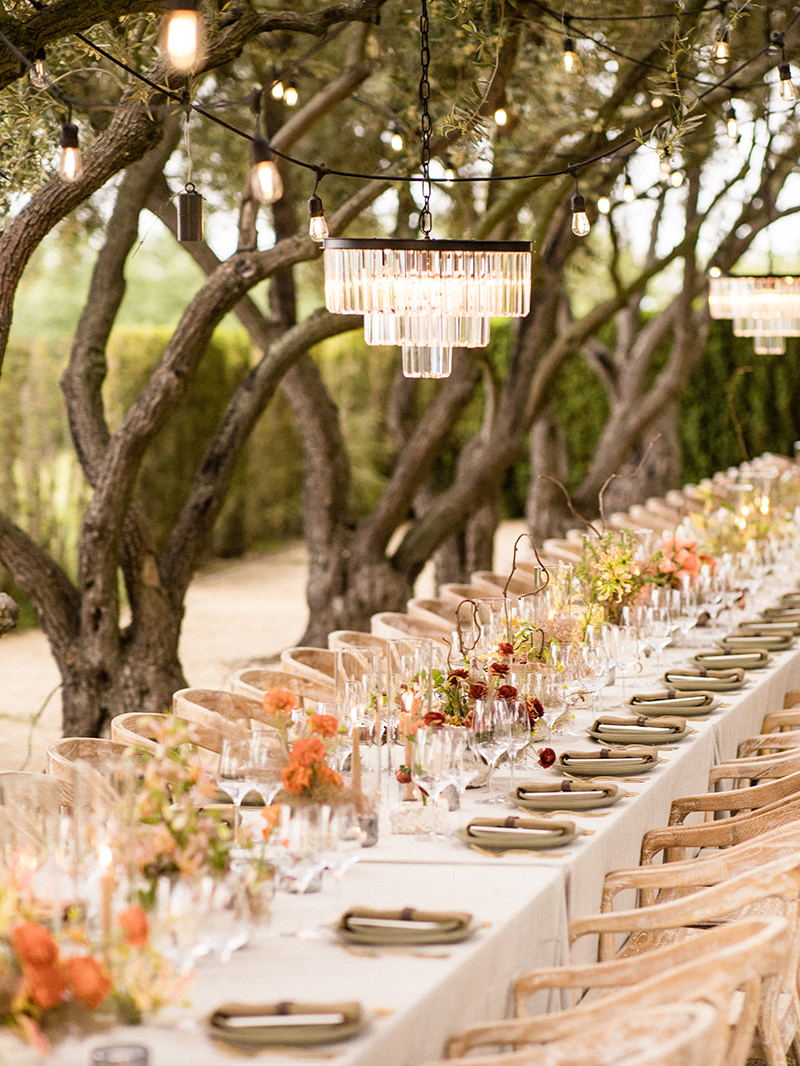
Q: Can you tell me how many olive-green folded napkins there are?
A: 13